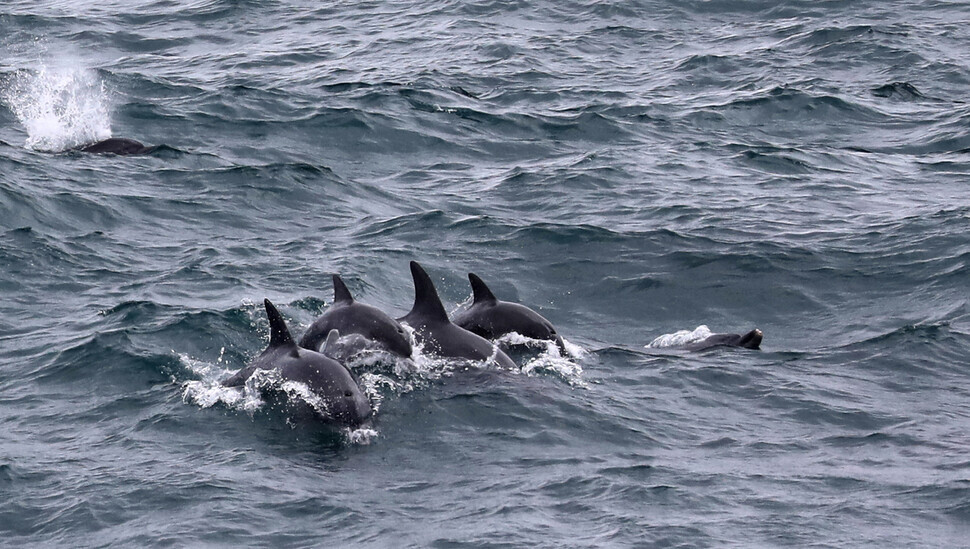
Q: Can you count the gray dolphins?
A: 6